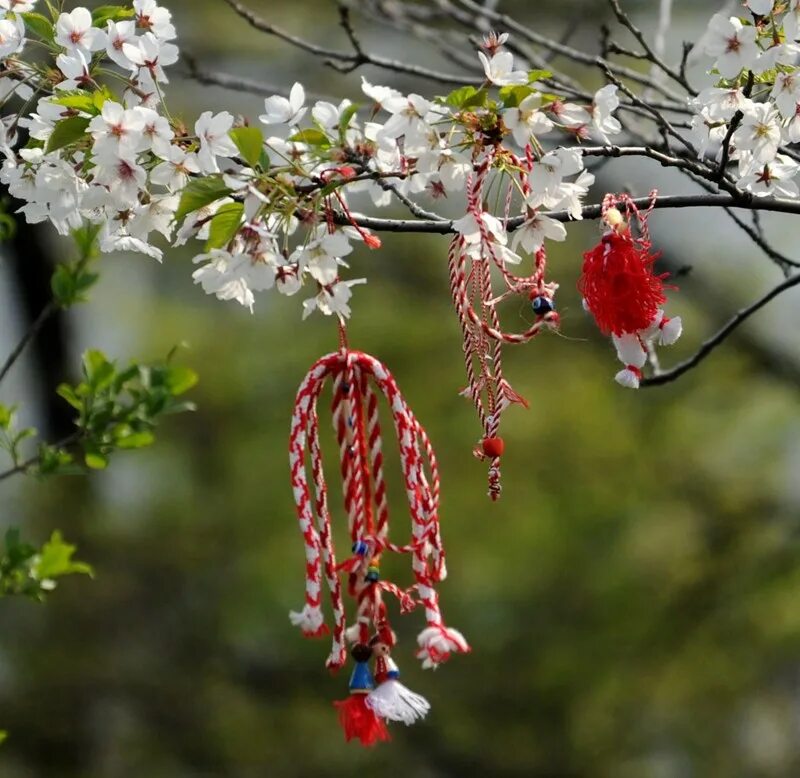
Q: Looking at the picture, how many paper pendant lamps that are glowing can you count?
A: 0